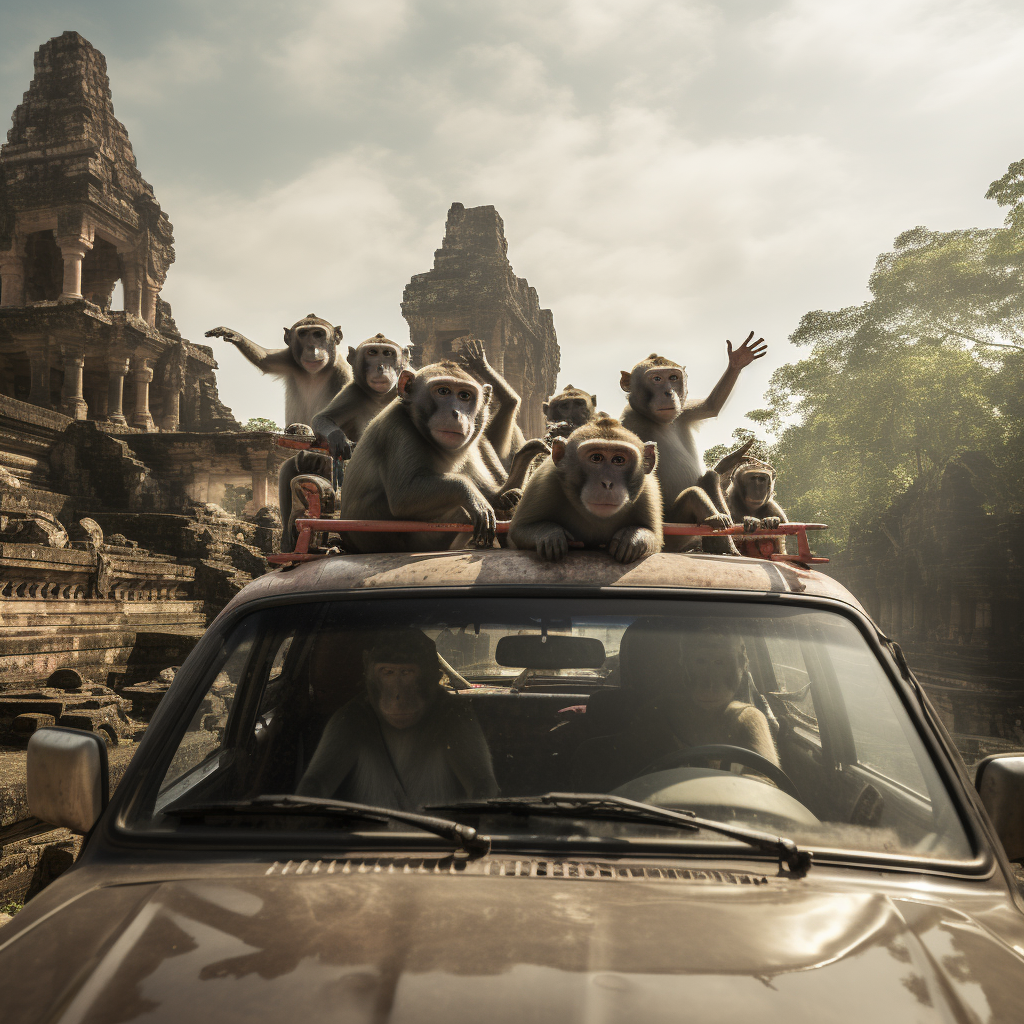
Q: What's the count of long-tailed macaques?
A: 9